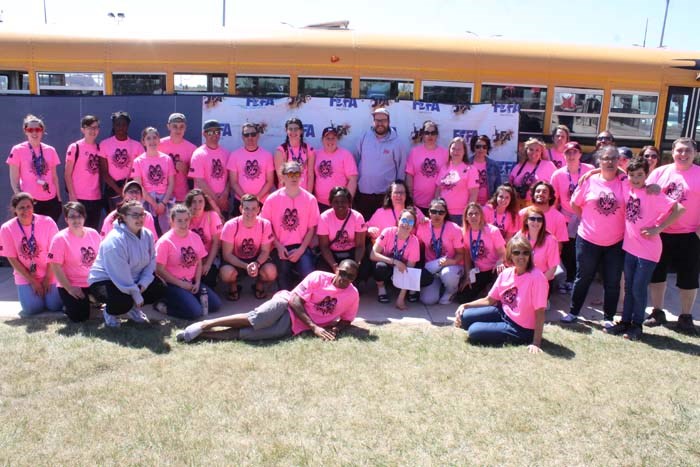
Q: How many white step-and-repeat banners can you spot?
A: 1